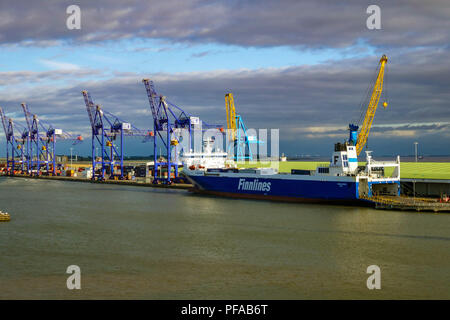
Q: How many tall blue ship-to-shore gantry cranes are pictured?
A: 4